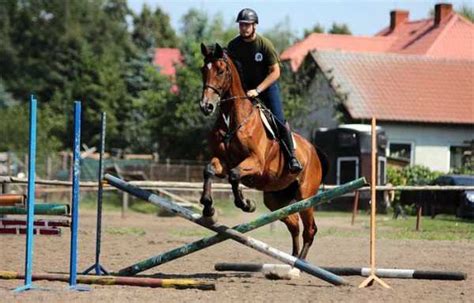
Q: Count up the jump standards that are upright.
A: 4